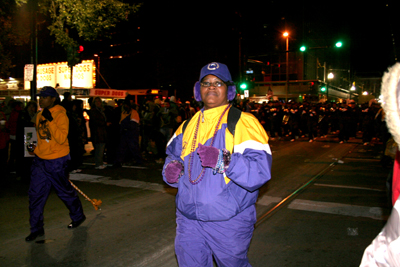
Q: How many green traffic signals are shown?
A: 4